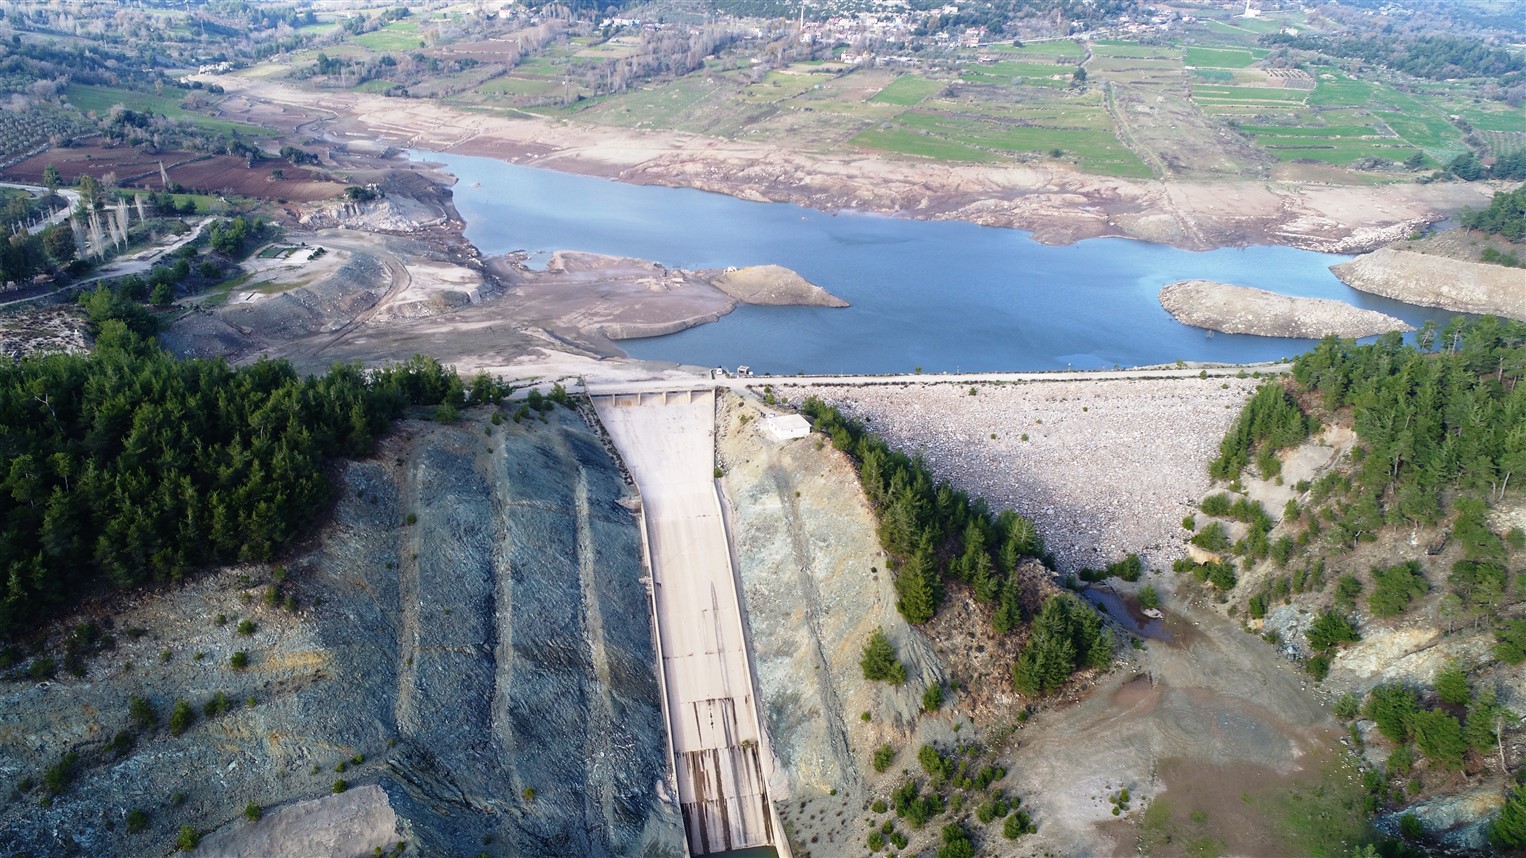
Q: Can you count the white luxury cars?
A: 0